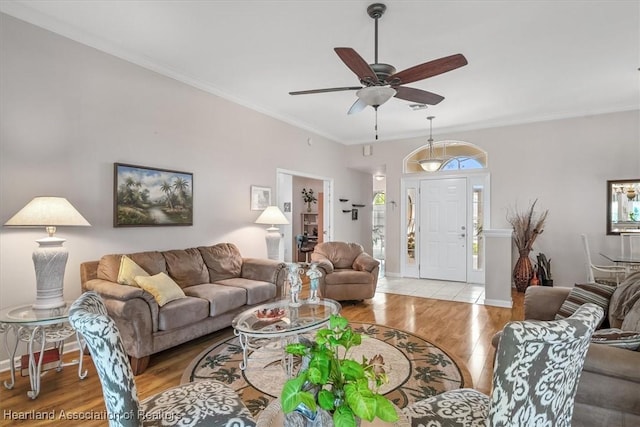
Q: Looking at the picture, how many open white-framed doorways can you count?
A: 1